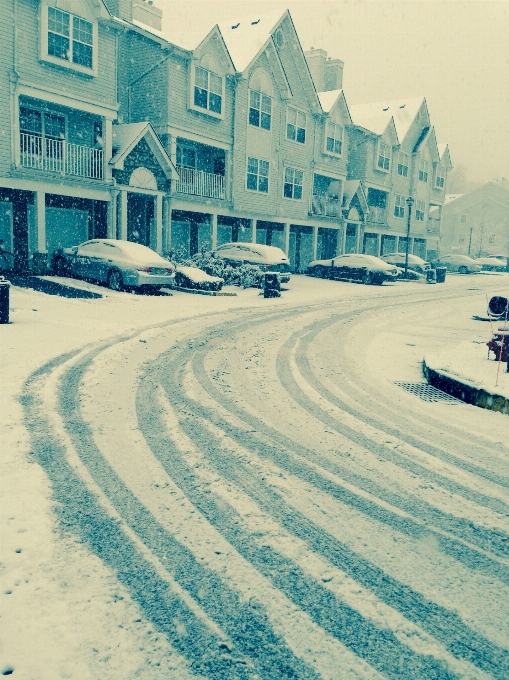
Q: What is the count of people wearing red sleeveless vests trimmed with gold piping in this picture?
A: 0